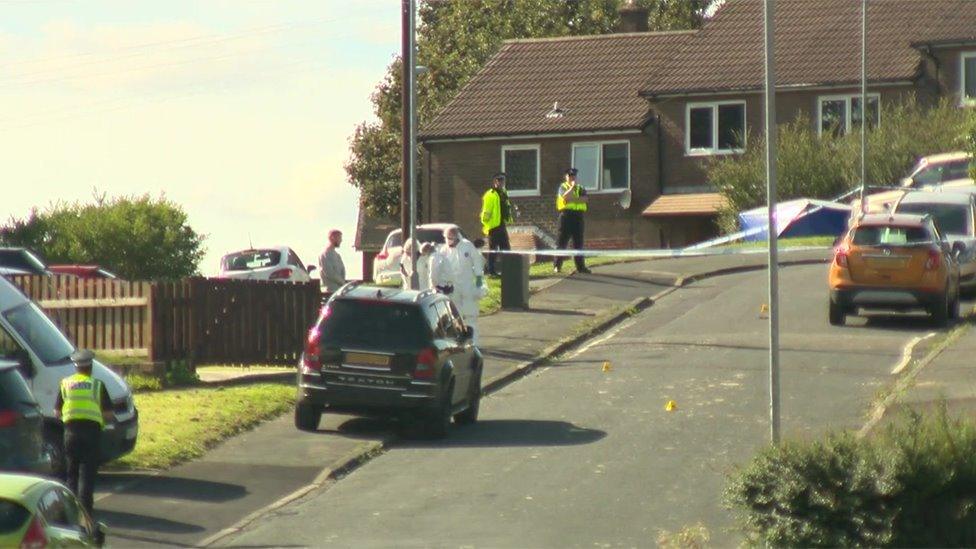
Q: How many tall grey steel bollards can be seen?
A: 3